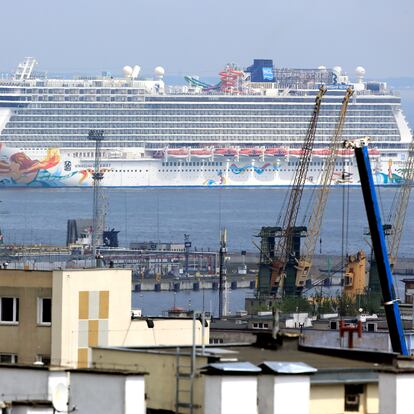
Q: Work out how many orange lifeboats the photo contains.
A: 9